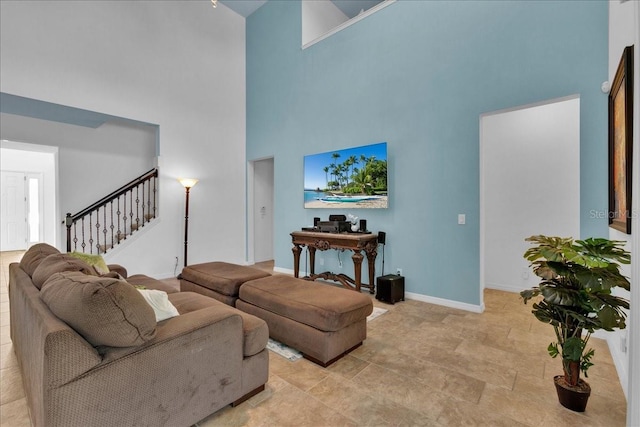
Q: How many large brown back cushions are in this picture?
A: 3